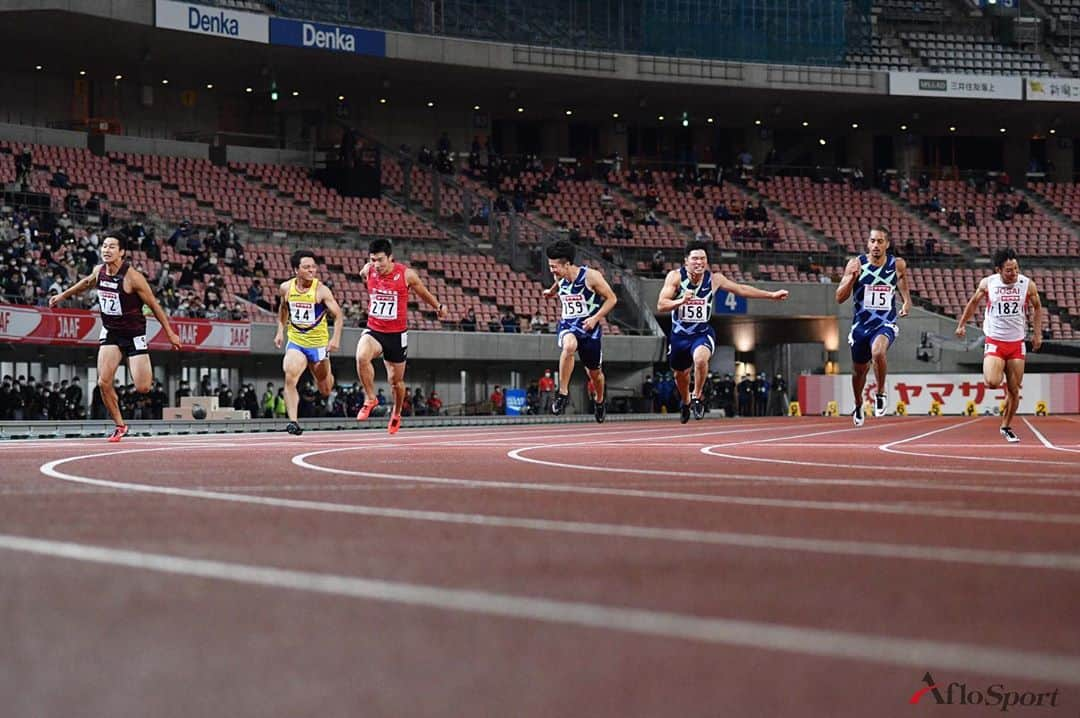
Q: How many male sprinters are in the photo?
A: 7